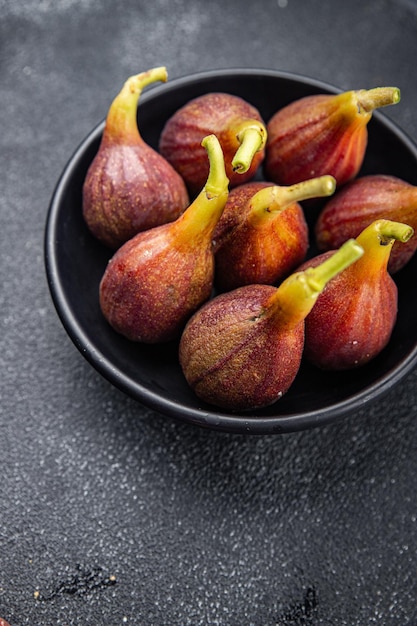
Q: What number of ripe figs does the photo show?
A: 8